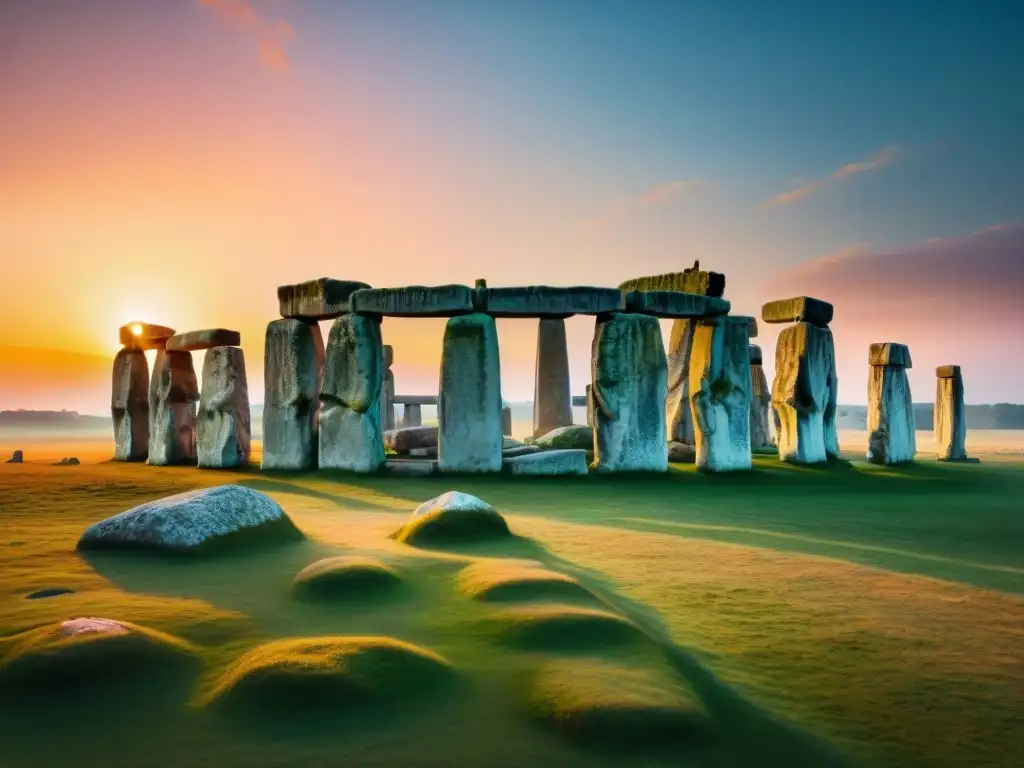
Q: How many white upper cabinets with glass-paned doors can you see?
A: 0